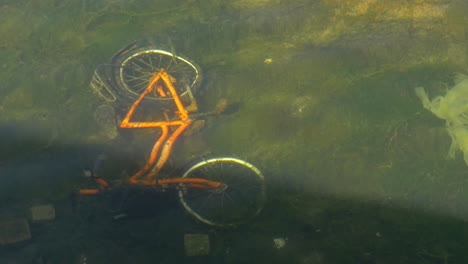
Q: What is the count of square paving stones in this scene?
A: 3